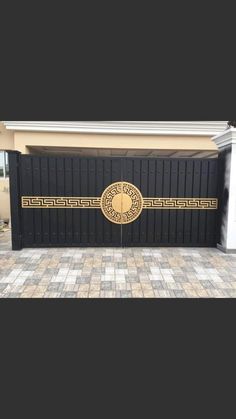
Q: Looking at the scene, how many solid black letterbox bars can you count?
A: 2